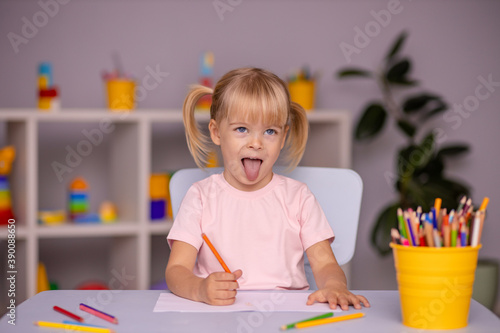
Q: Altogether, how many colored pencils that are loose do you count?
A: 7